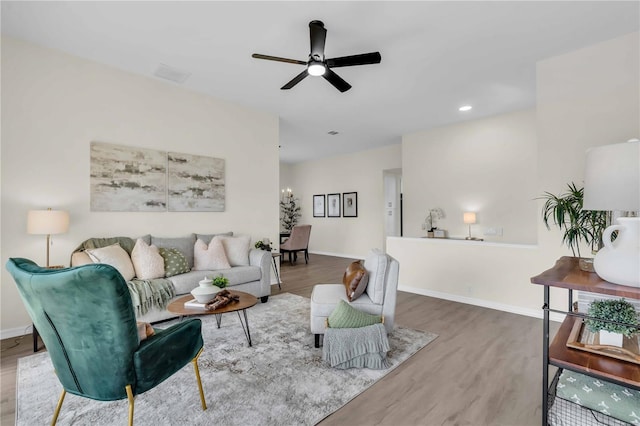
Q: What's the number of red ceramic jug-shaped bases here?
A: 0